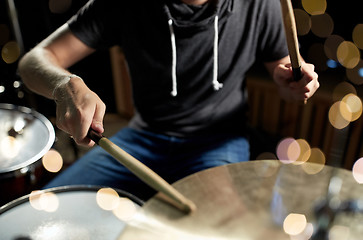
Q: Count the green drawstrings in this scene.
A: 0